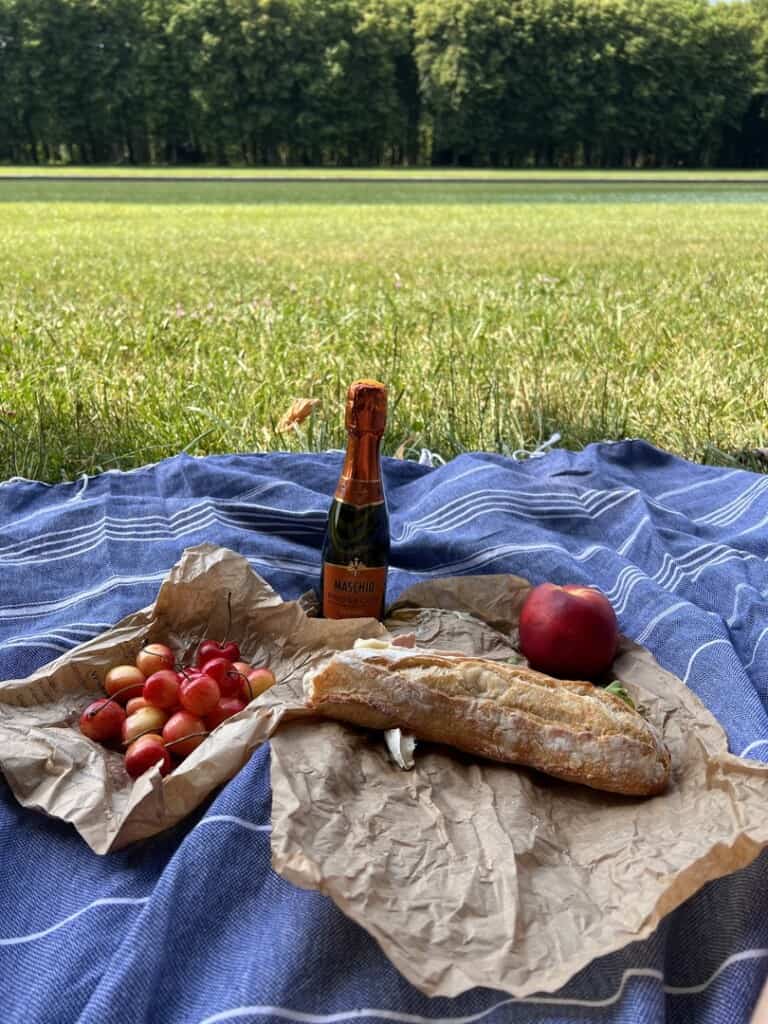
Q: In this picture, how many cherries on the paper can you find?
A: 15